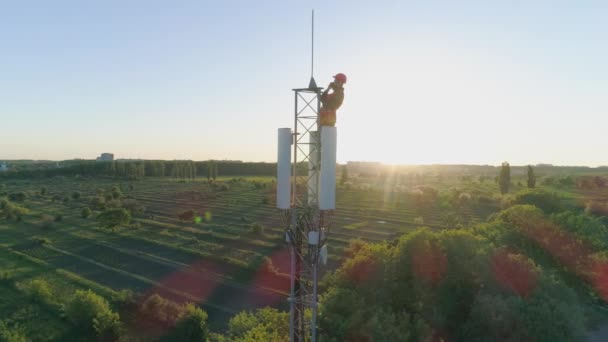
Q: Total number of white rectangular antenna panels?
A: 3